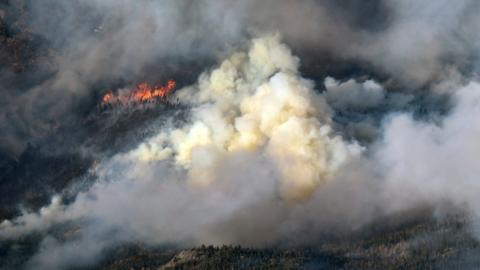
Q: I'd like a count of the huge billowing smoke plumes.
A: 1